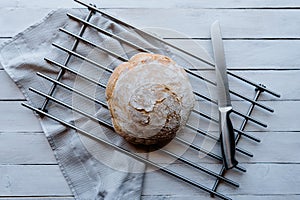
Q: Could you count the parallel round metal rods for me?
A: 8